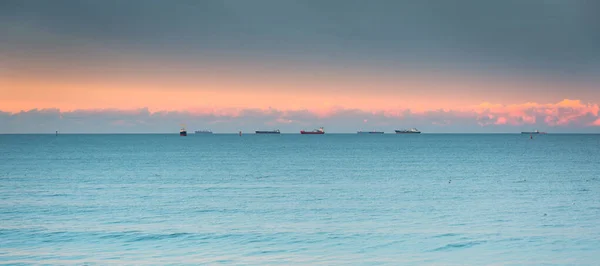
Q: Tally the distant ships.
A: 7